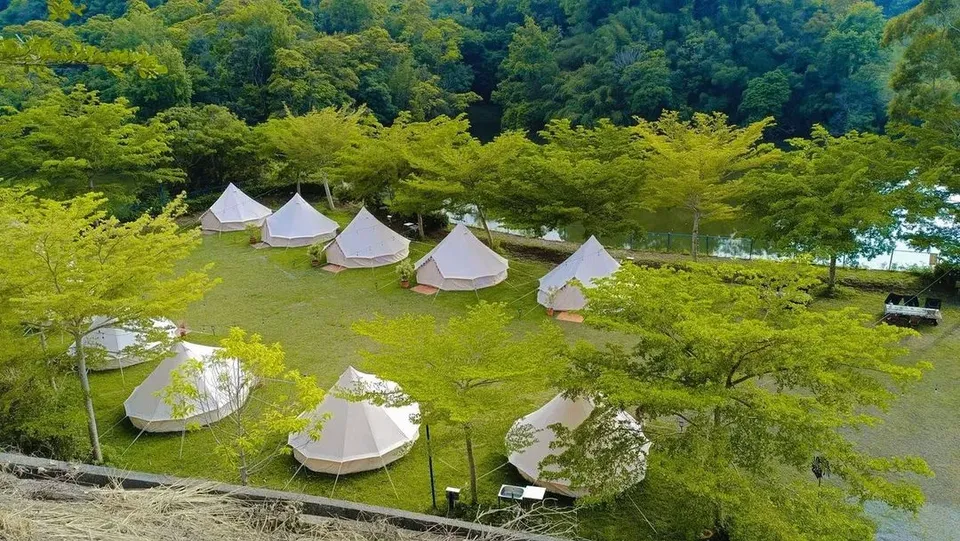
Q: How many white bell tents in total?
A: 9